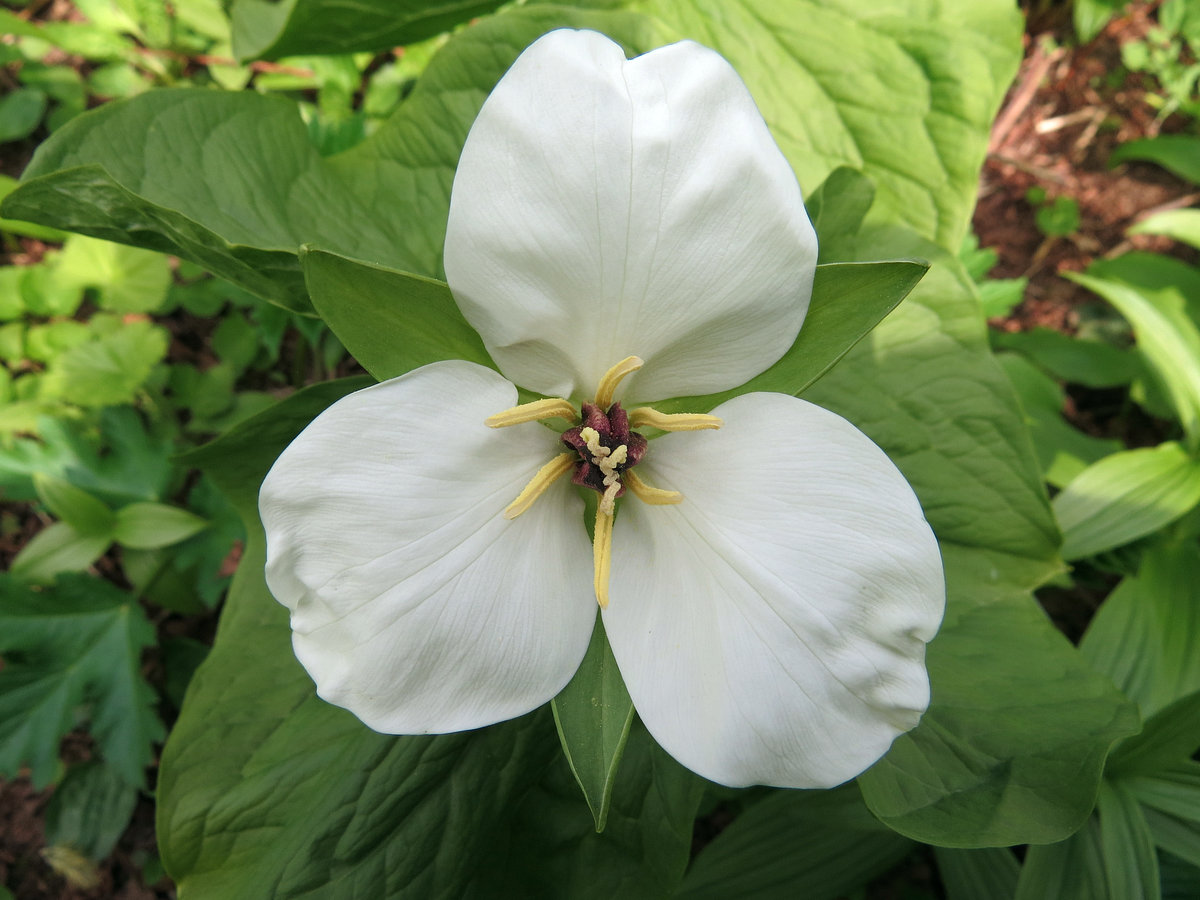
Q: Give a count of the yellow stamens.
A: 6